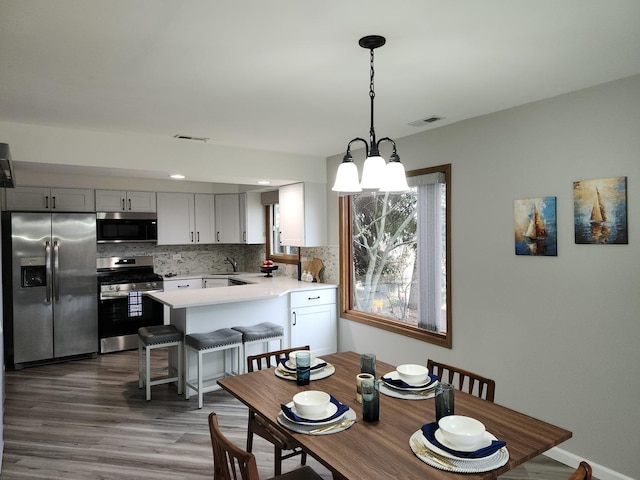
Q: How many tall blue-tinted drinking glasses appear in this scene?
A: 4